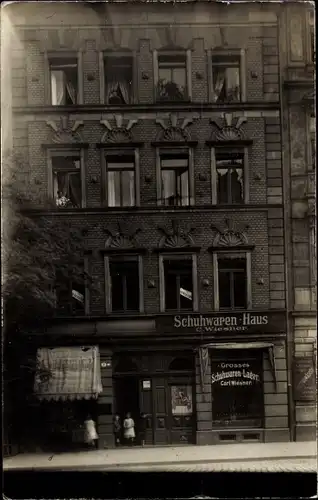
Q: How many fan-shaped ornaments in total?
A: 7